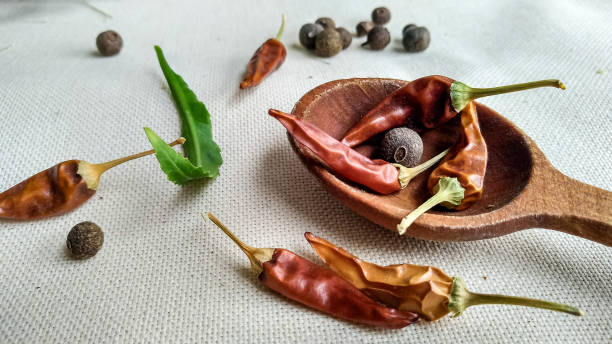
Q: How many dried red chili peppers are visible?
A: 7